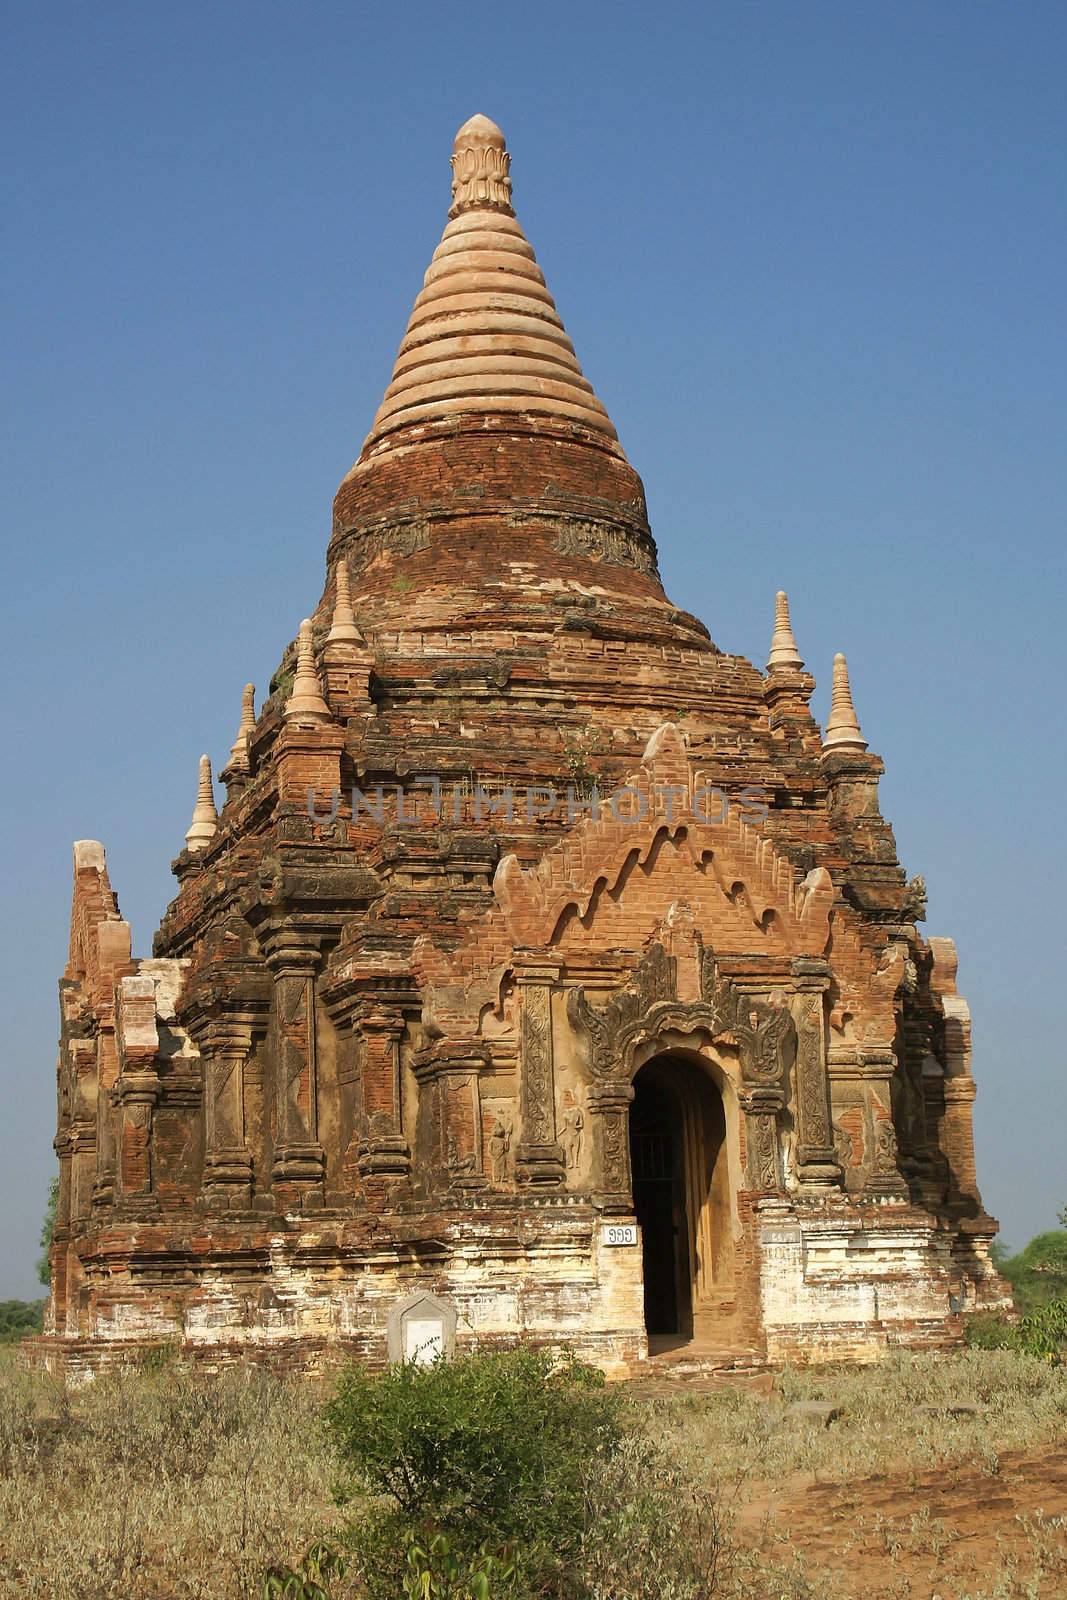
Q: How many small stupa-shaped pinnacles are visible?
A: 6